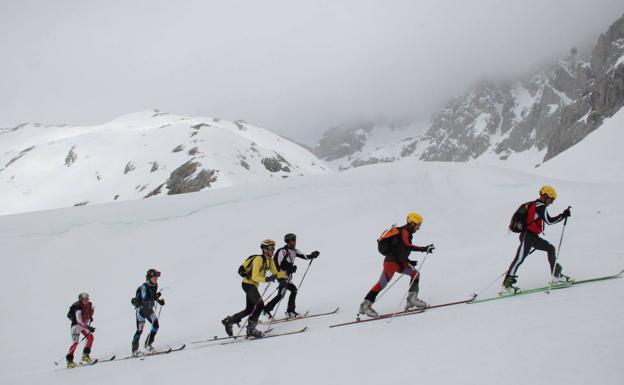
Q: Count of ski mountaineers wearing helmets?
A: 6